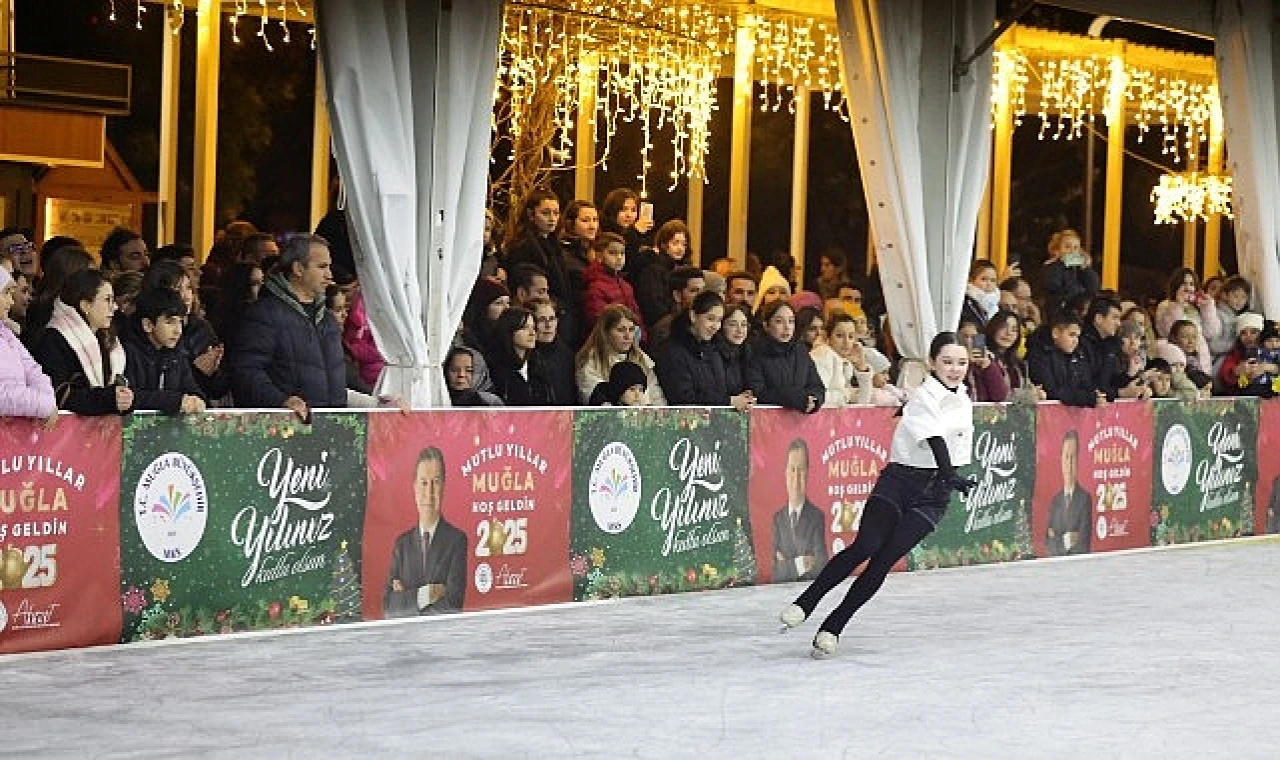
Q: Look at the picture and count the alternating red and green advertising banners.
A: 9